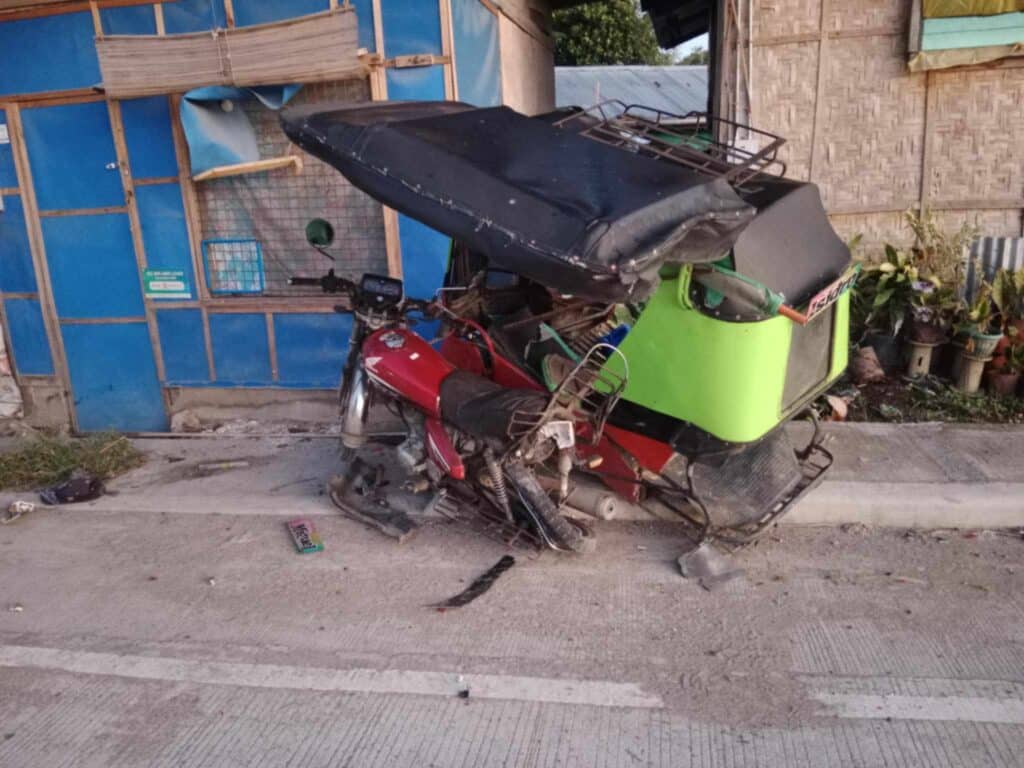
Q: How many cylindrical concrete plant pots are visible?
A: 2